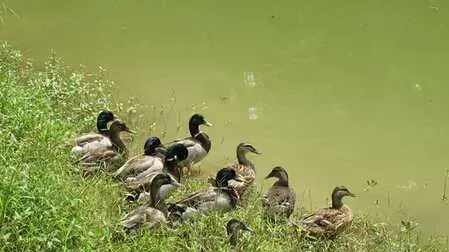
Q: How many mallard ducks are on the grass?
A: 11